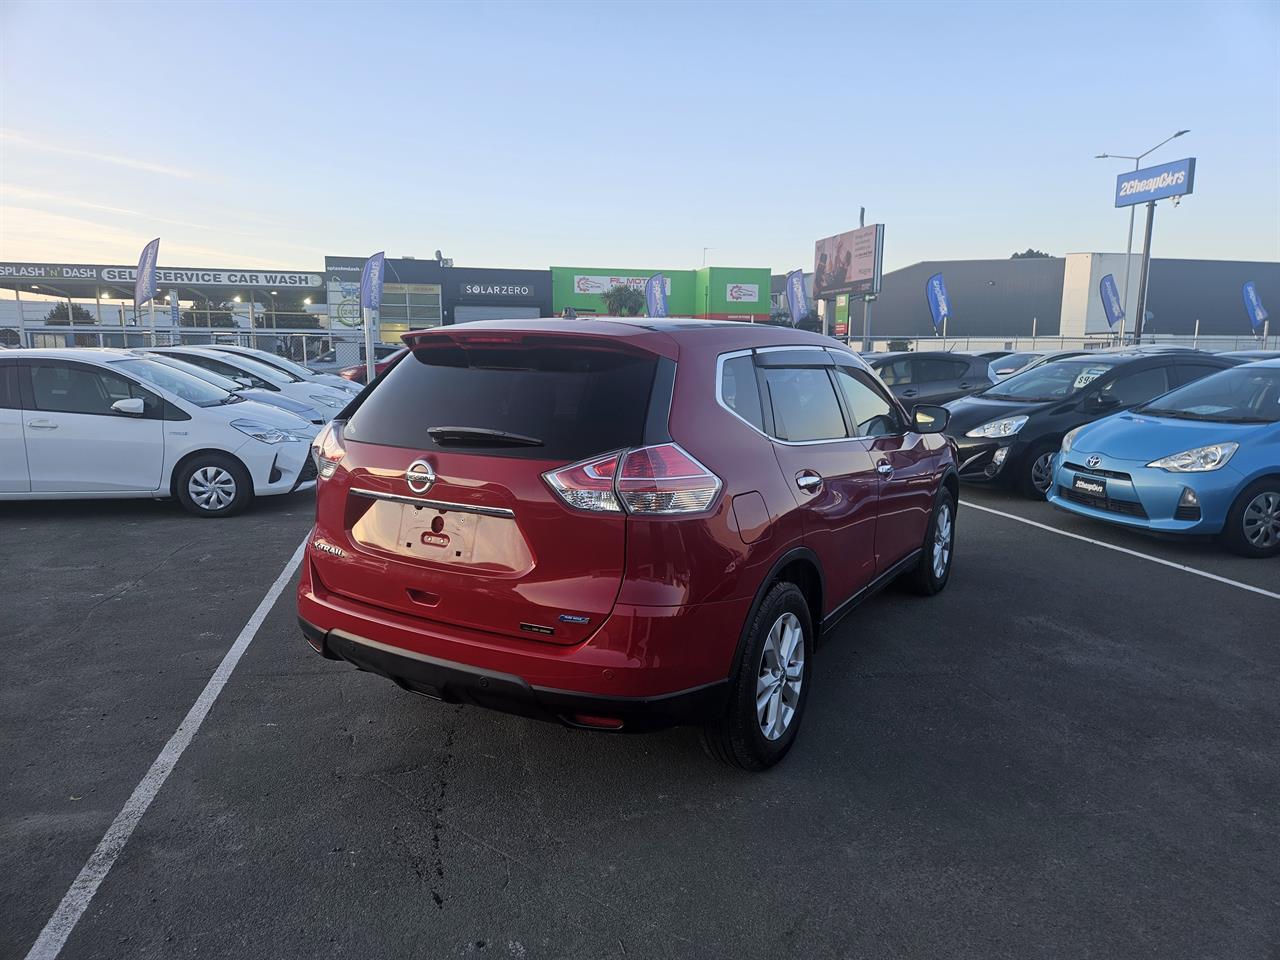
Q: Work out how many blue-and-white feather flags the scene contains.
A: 7